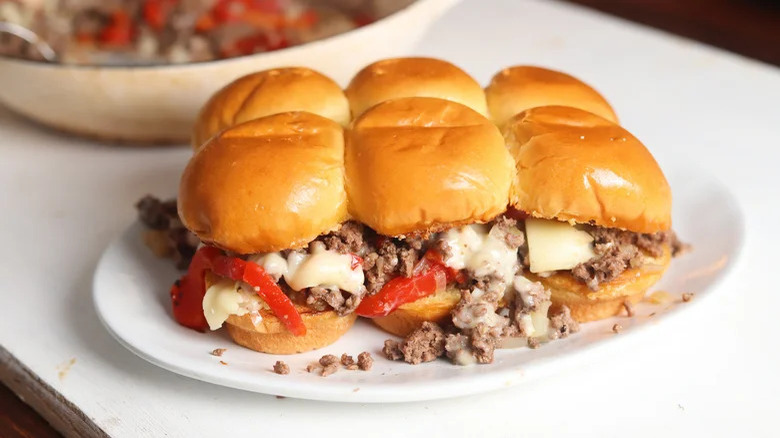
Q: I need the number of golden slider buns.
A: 6